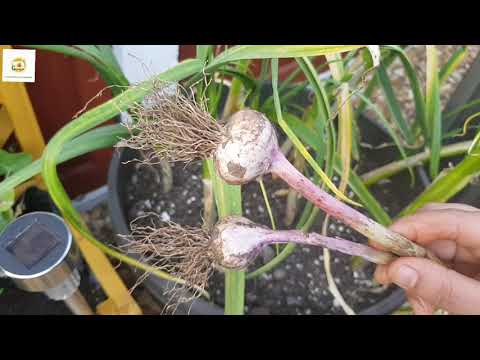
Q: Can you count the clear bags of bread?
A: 0